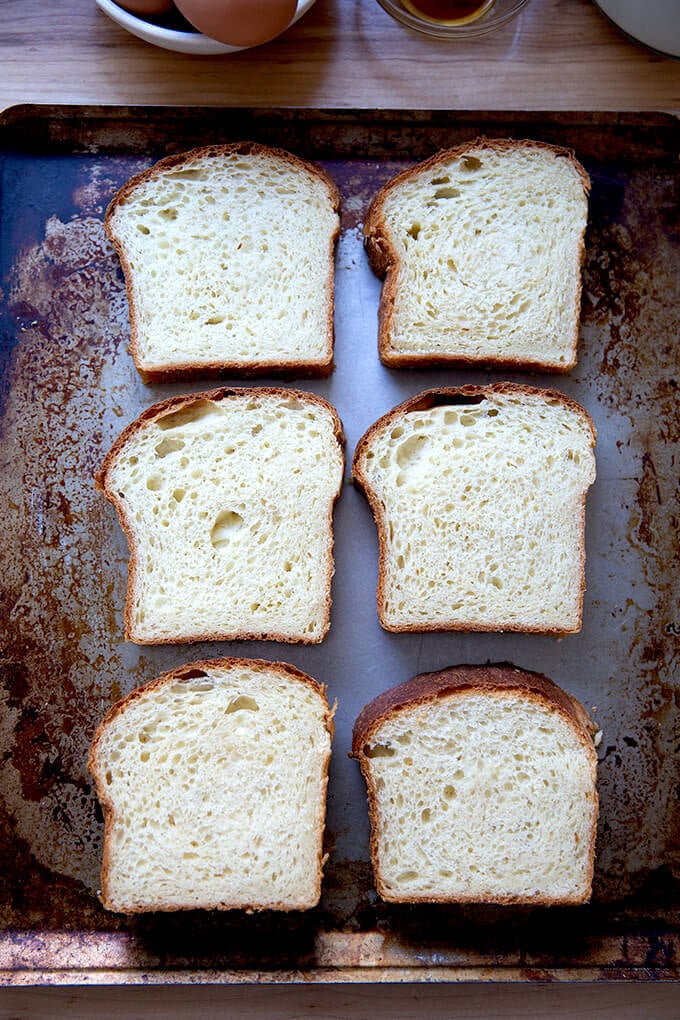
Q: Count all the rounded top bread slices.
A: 6